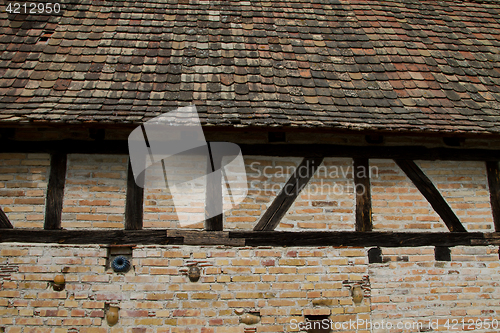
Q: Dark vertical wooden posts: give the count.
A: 5